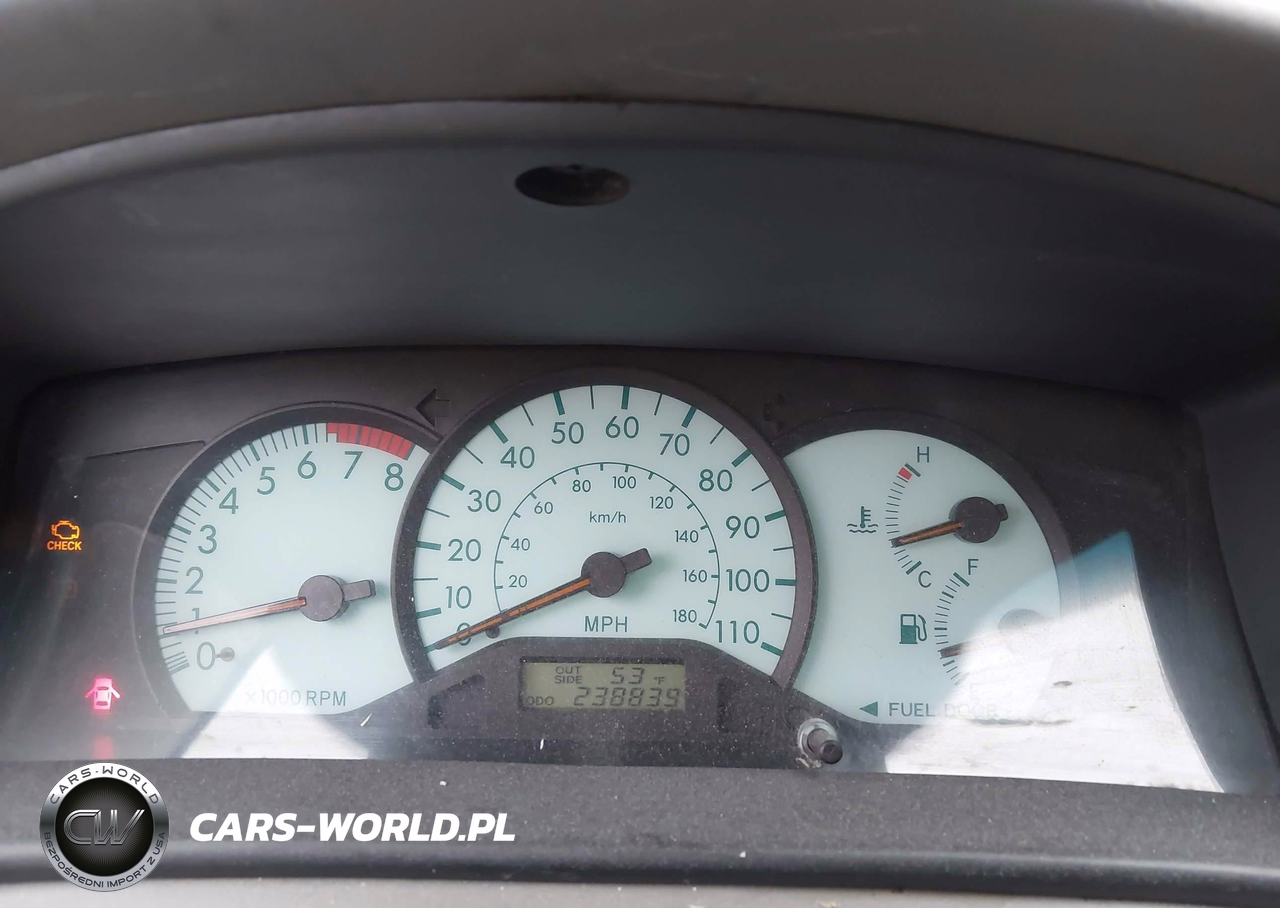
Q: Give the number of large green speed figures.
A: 12